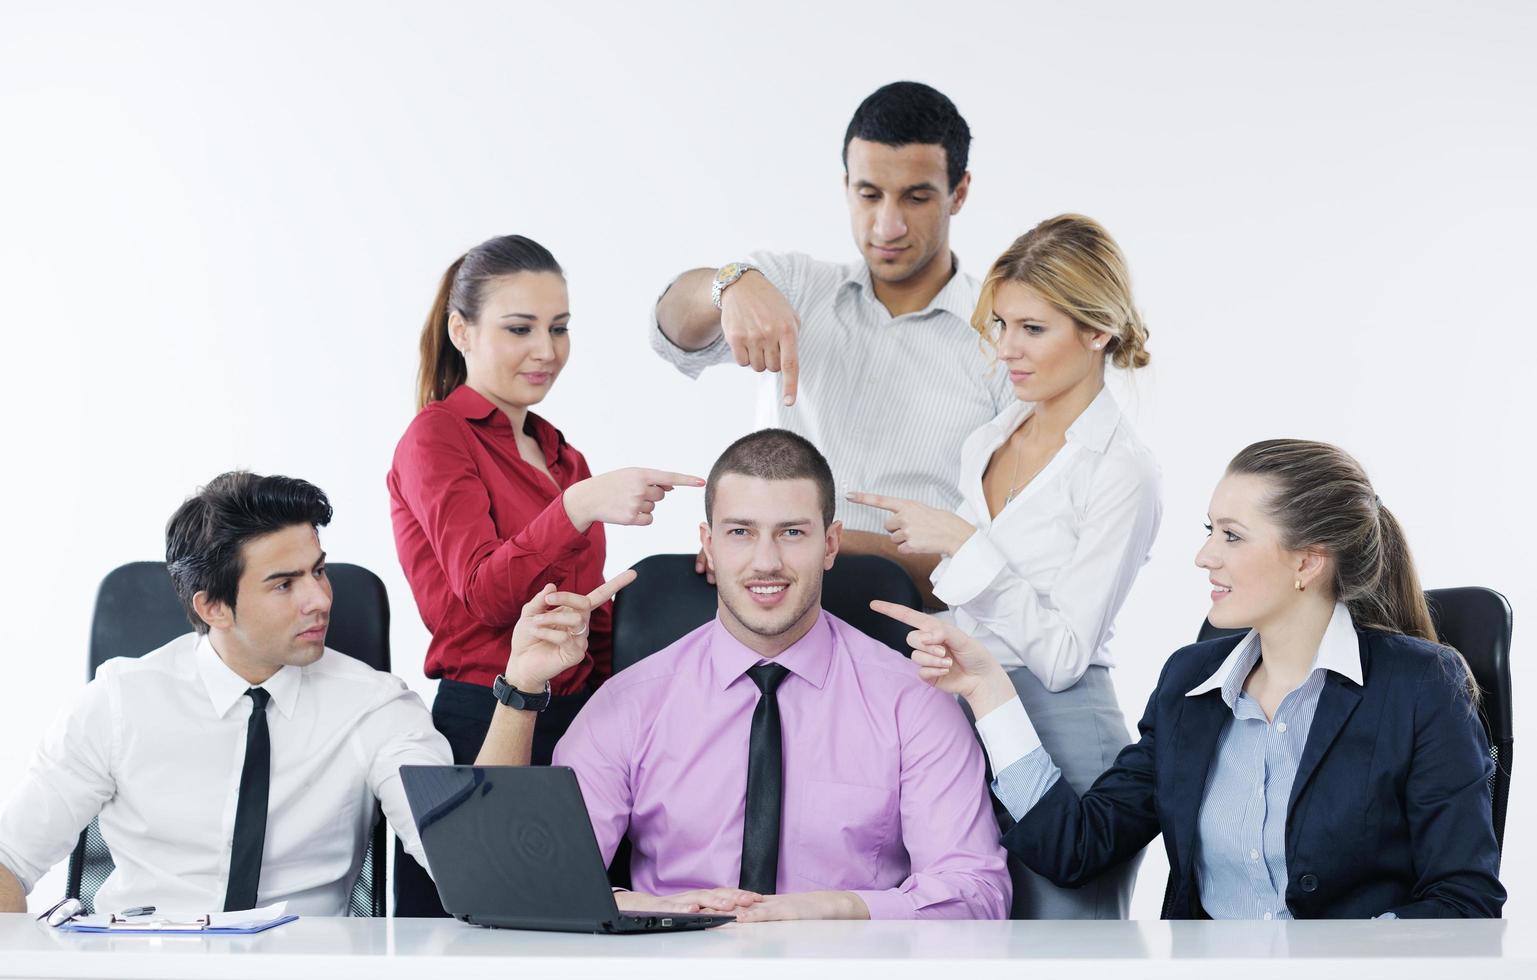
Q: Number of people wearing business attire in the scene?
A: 6